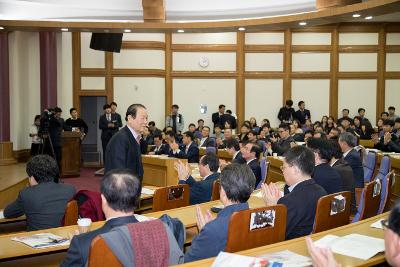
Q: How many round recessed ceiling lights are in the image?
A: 8